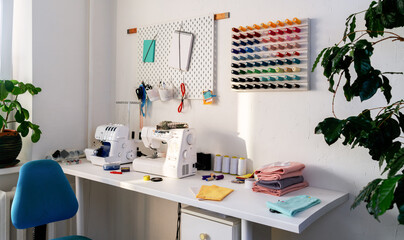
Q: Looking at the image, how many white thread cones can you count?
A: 4